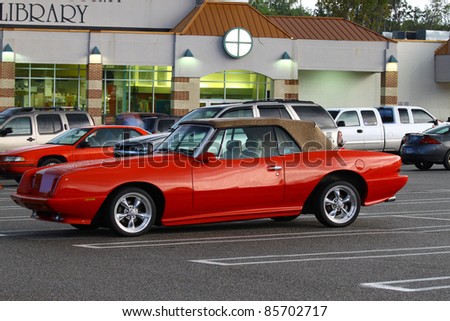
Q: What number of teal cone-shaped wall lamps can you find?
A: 5